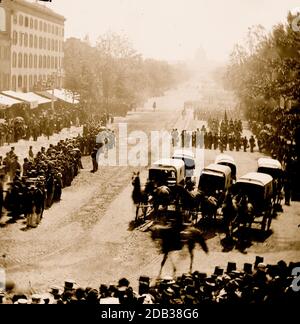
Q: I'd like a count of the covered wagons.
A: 6